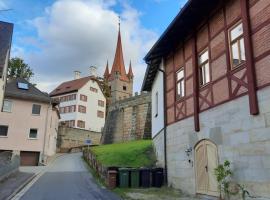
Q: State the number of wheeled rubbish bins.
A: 4